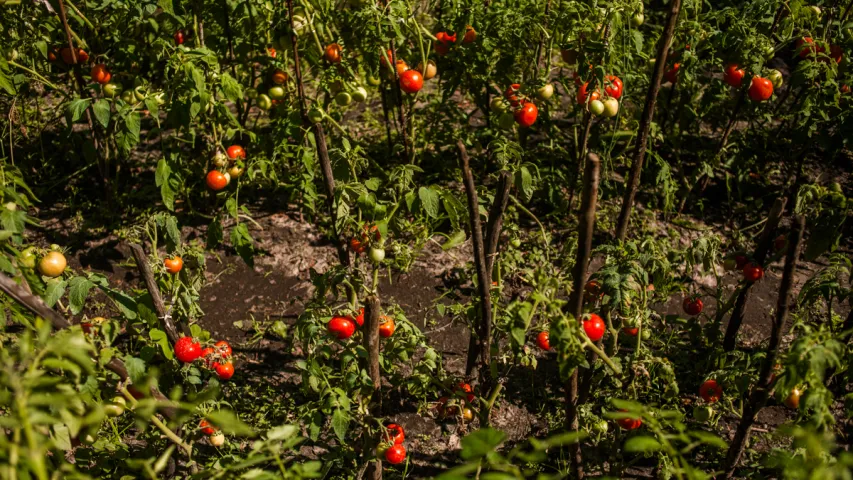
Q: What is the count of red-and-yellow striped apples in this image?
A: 0